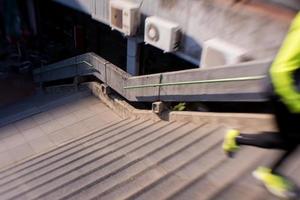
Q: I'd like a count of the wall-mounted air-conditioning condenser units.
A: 3